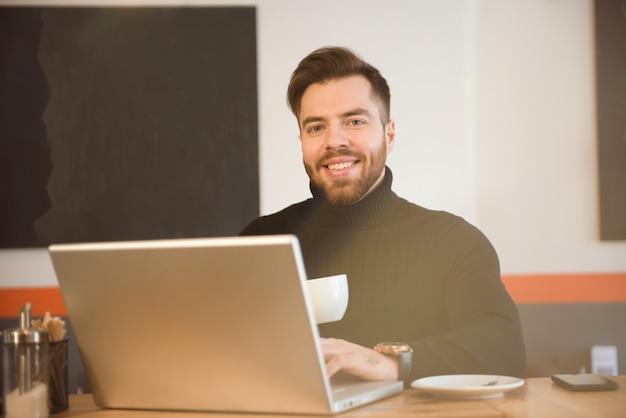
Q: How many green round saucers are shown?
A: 0